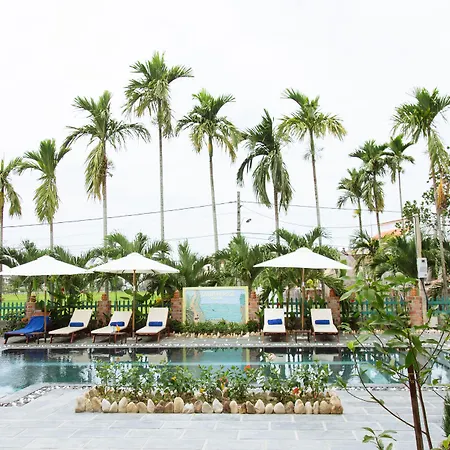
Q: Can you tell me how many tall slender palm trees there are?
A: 11